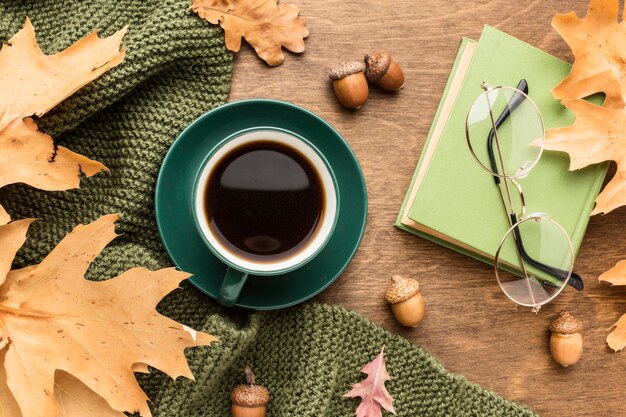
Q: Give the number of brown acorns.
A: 5